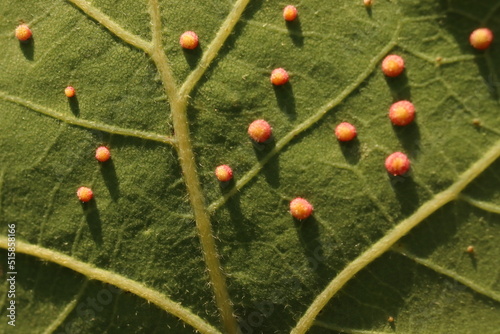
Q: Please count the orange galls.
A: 15